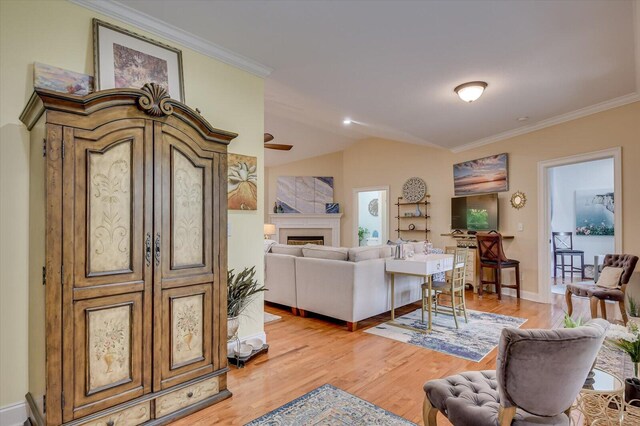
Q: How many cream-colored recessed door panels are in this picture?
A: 4